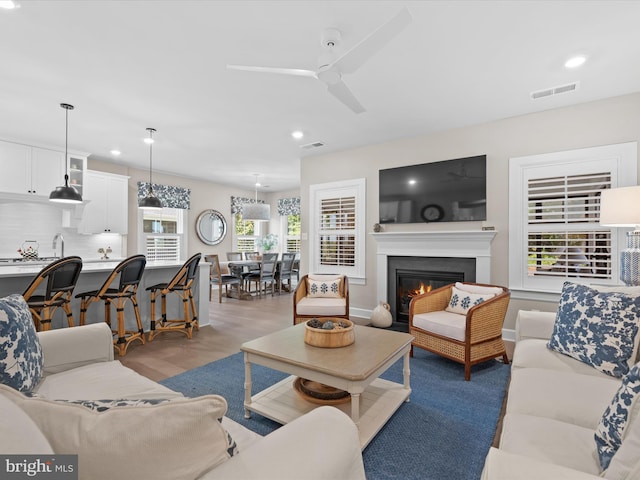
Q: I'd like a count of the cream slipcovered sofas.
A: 2